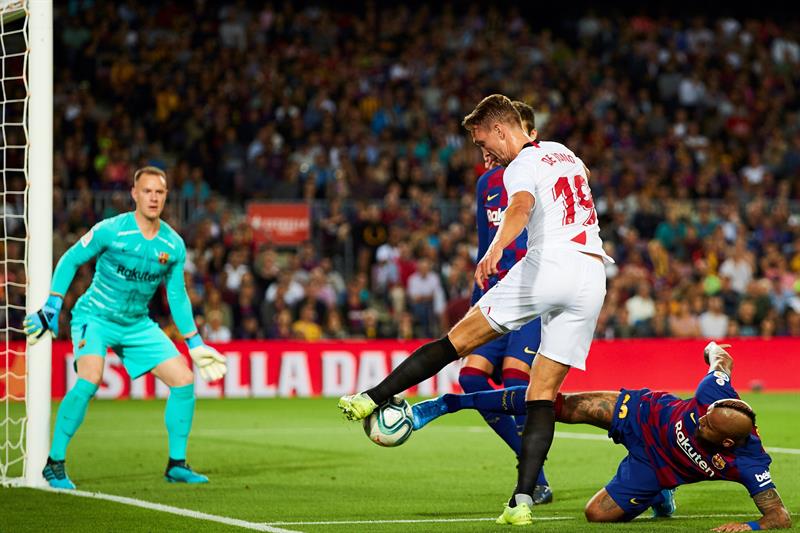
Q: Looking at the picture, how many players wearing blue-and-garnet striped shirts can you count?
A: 2